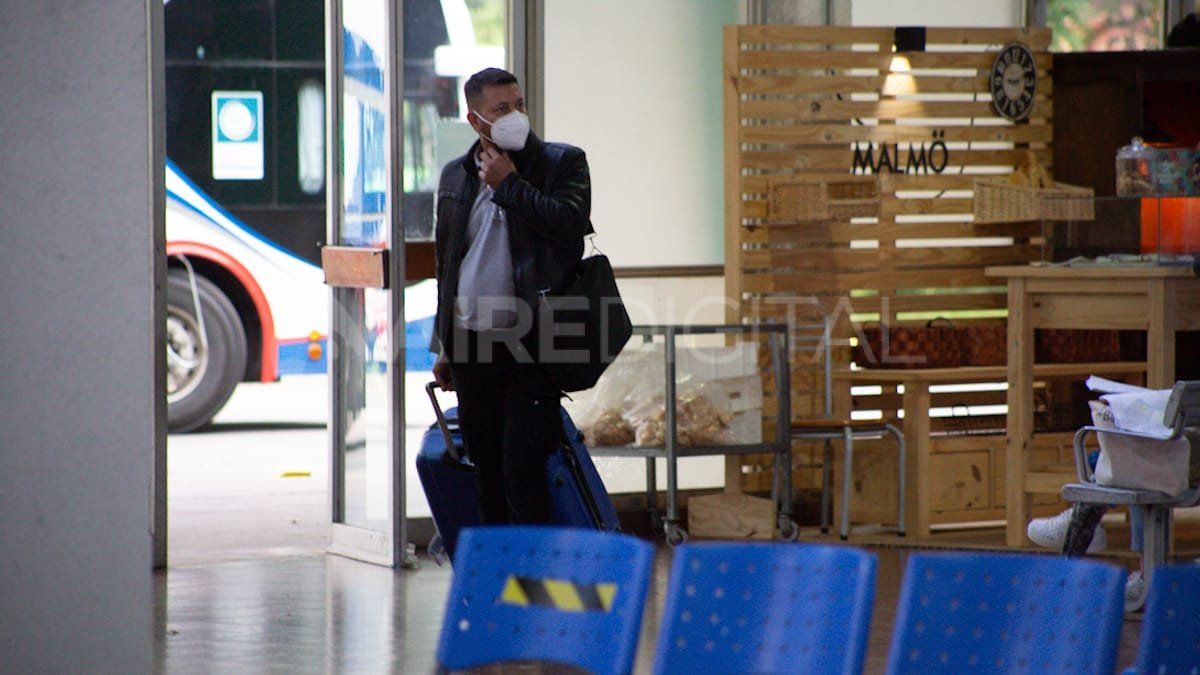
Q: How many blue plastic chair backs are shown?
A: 4